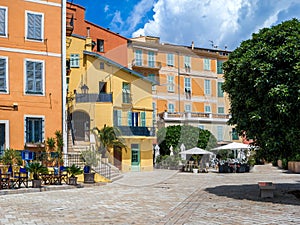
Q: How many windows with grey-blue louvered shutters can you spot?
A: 4